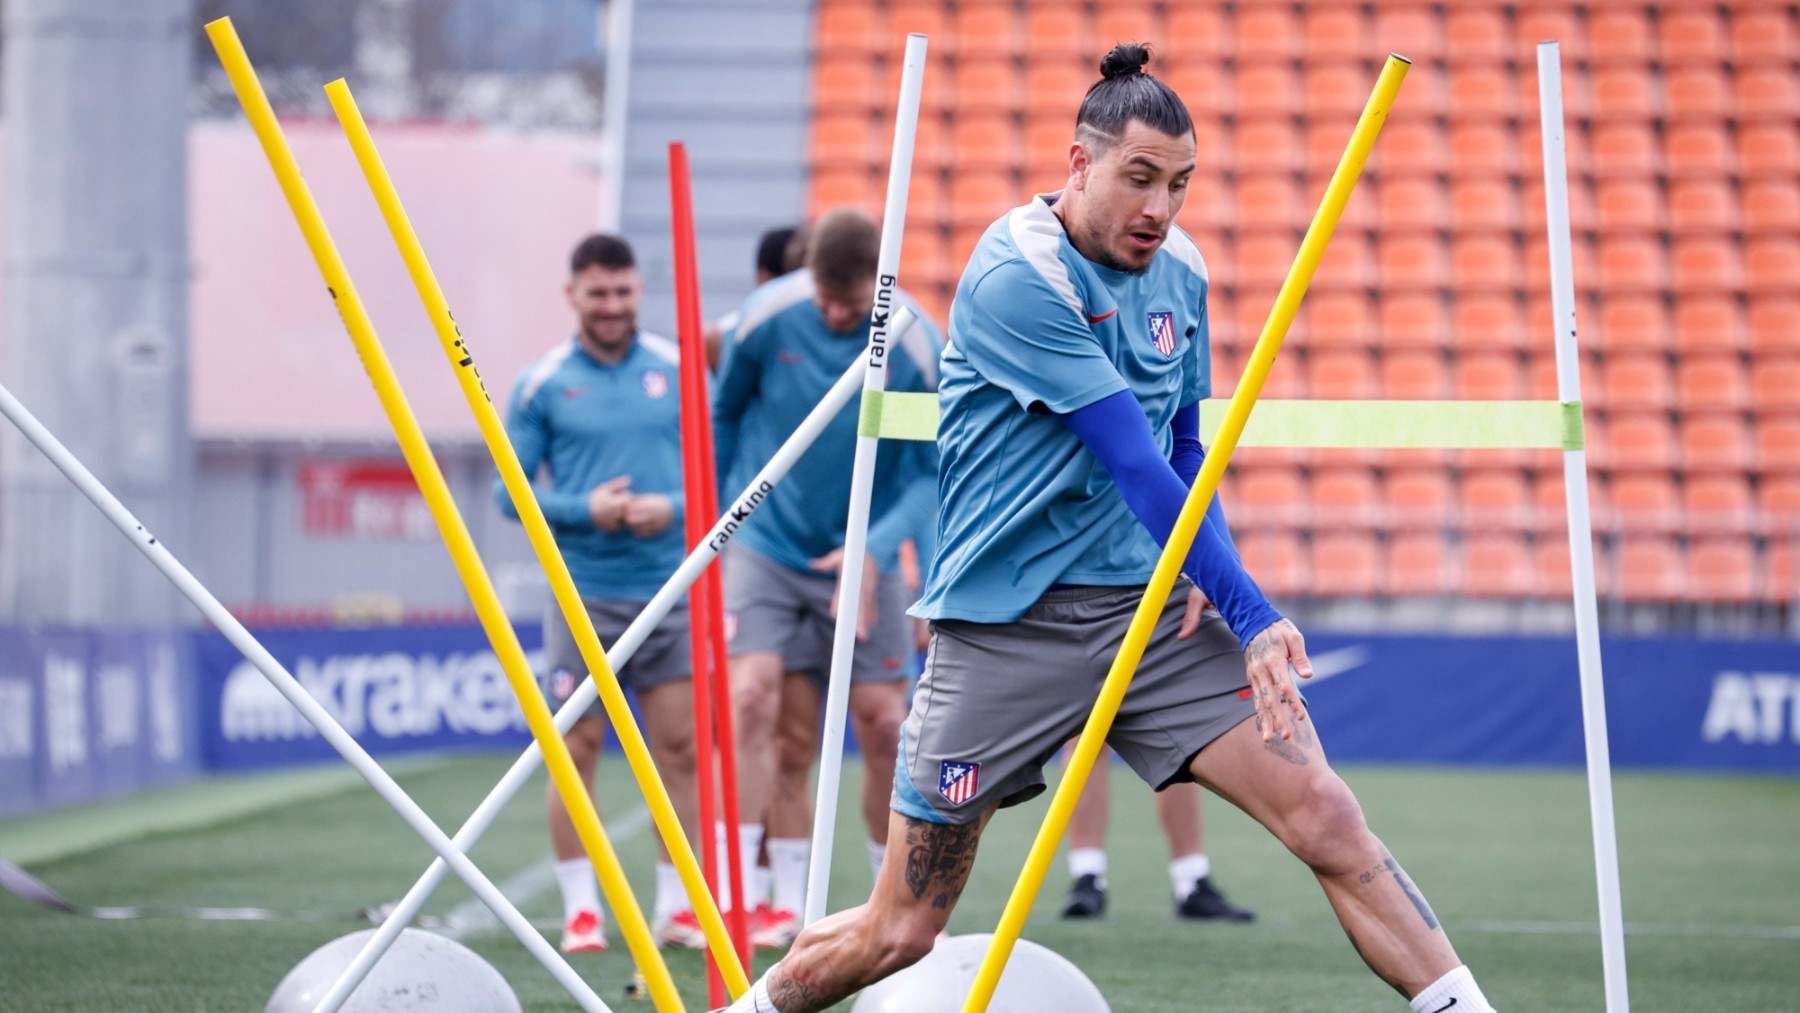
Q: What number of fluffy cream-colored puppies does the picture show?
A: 0